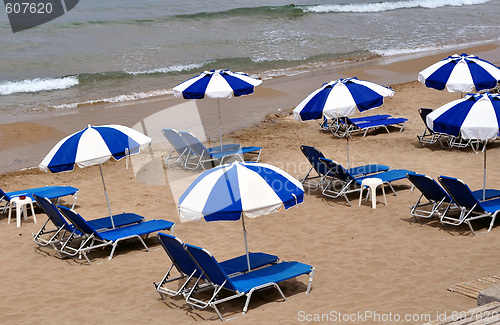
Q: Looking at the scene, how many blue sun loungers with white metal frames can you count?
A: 15